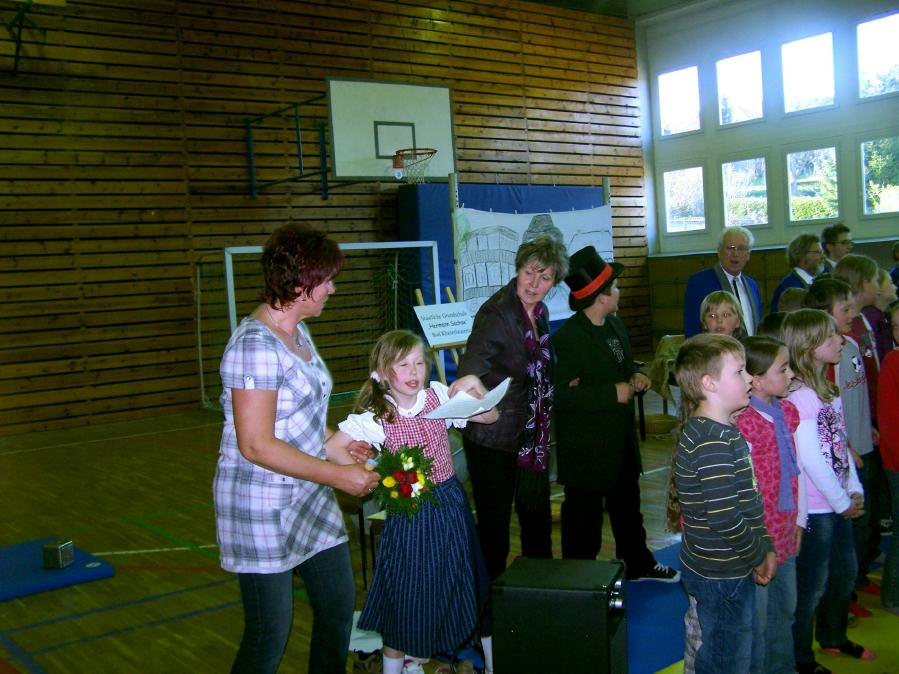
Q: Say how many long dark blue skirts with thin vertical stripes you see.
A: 1